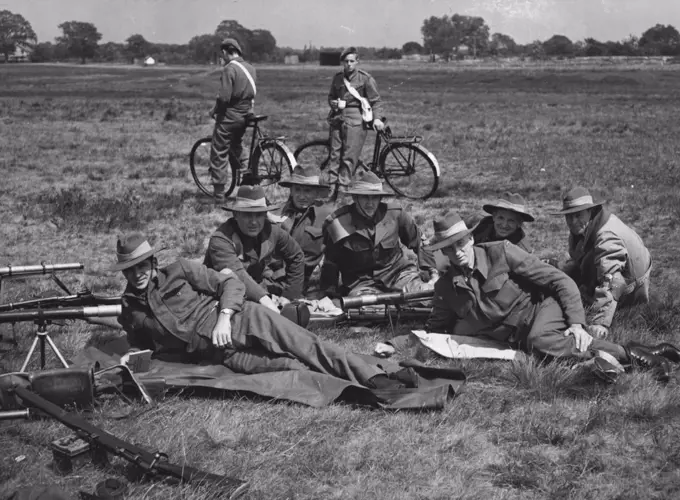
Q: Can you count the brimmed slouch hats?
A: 7